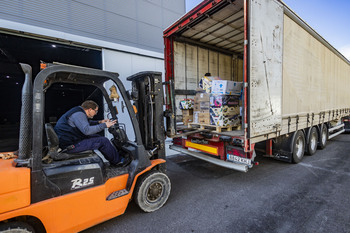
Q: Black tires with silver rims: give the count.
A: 3